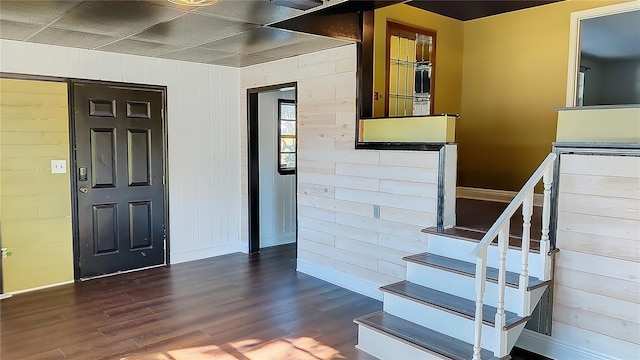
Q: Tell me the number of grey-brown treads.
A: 4